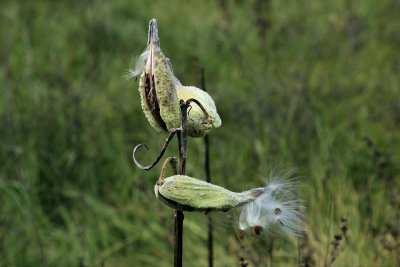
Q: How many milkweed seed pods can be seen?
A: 3